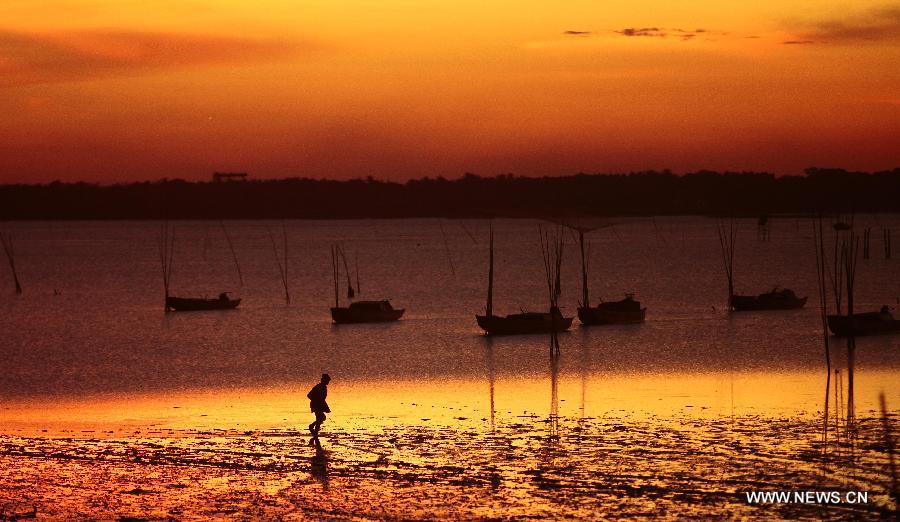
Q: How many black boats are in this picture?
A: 6